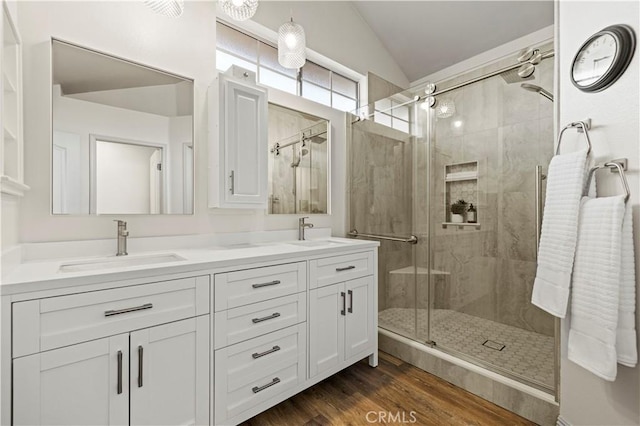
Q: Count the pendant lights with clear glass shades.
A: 3